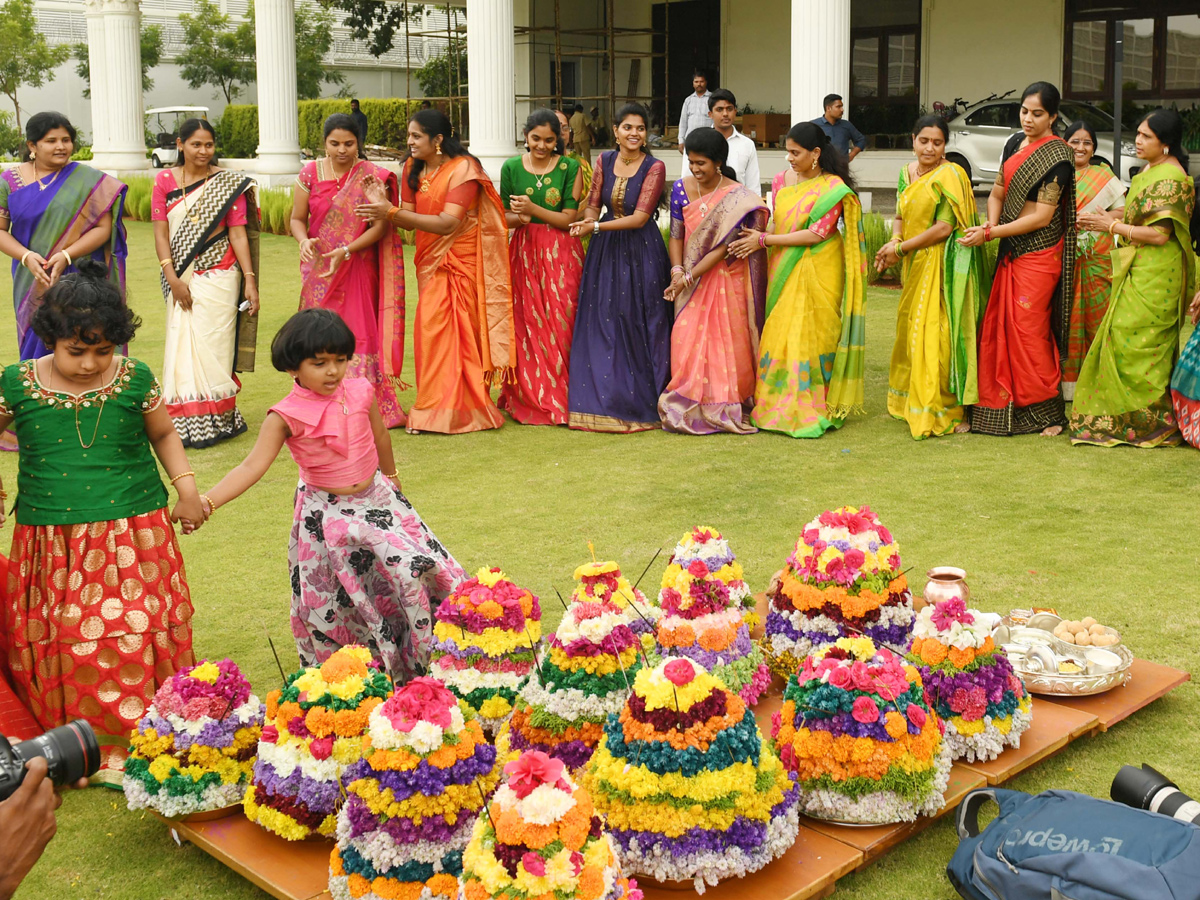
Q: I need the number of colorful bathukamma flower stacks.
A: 11